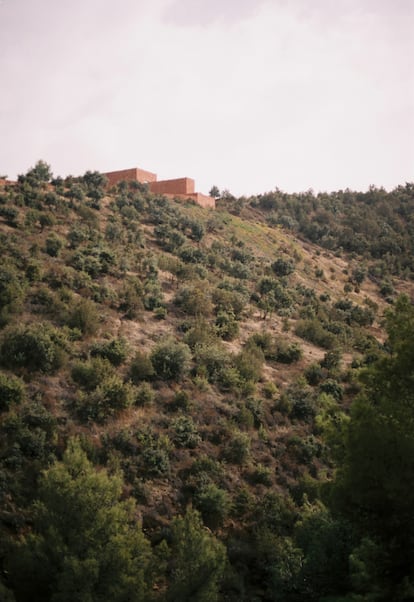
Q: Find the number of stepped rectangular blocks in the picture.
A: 3